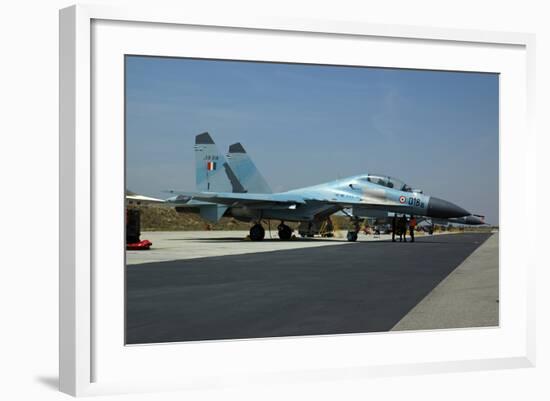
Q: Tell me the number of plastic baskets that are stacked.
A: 0